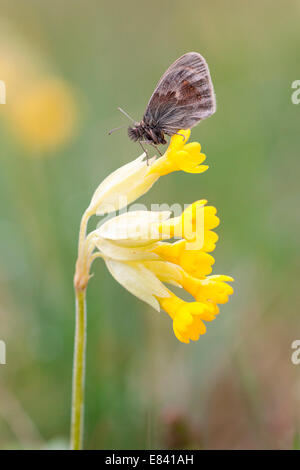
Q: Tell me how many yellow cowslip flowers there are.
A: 5